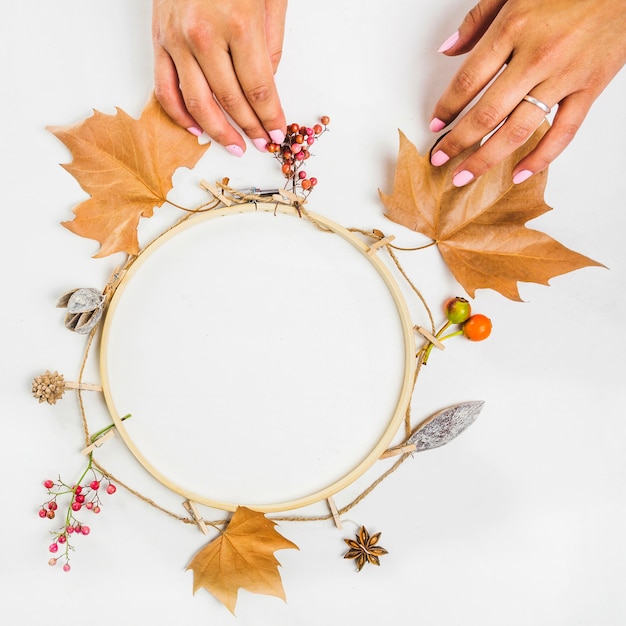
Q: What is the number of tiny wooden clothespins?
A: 10